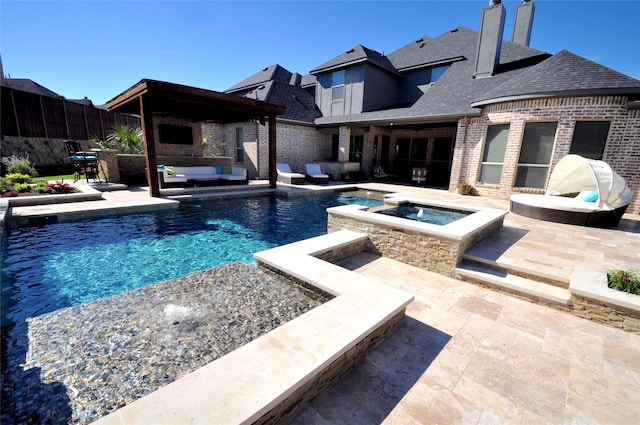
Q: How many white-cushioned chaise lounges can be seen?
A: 2